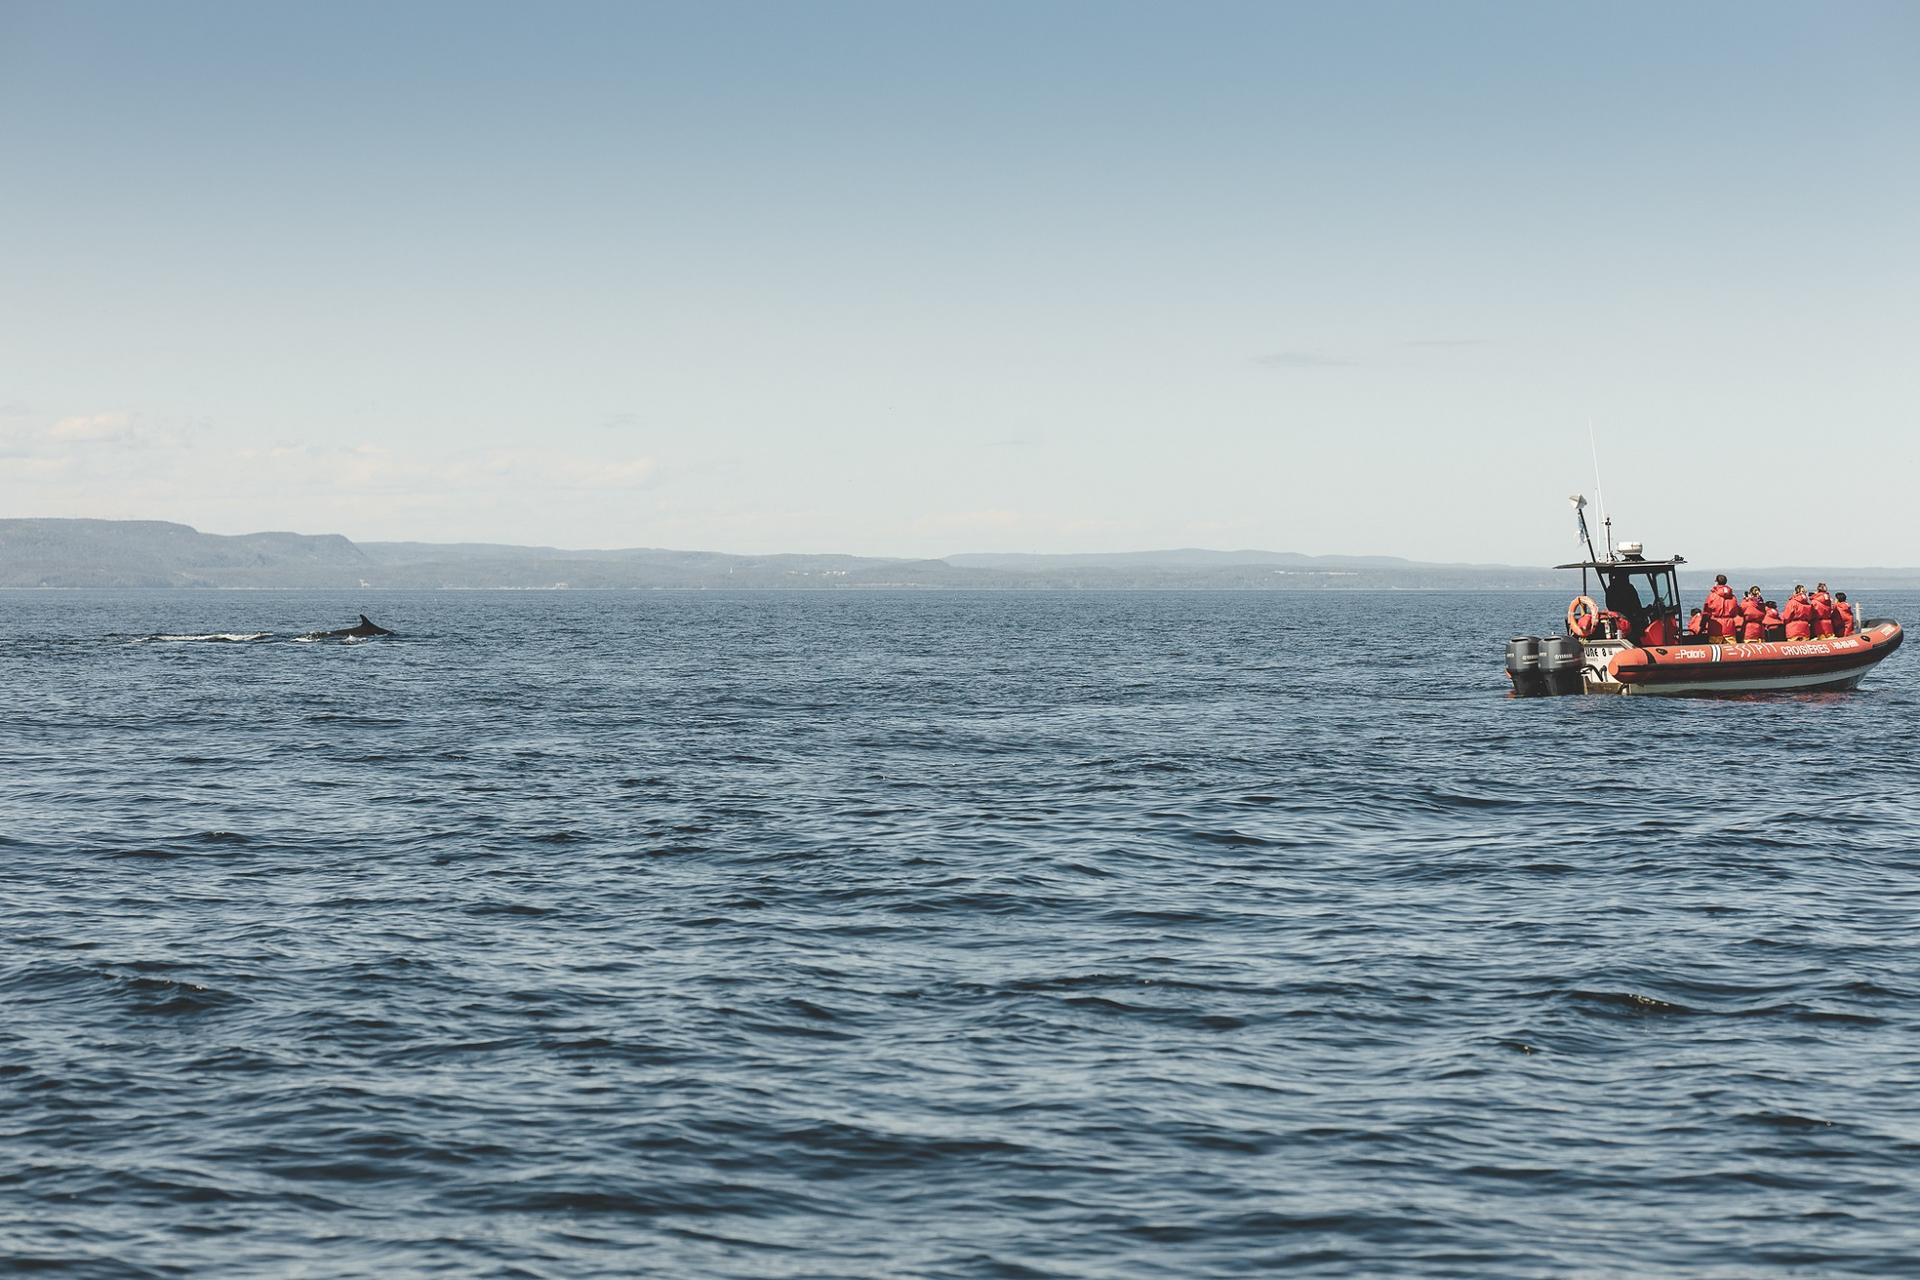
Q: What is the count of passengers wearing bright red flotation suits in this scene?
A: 7